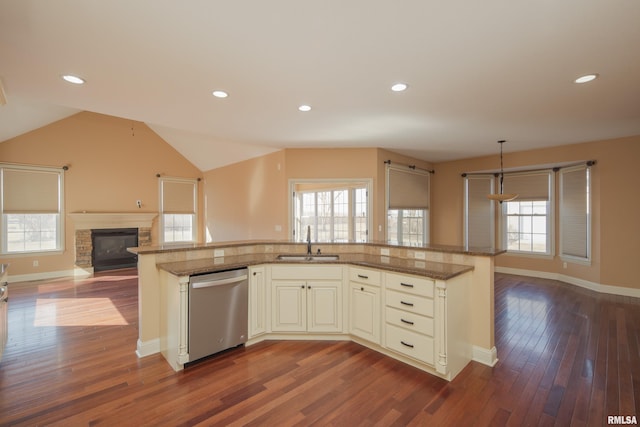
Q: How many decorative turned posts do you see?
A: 2